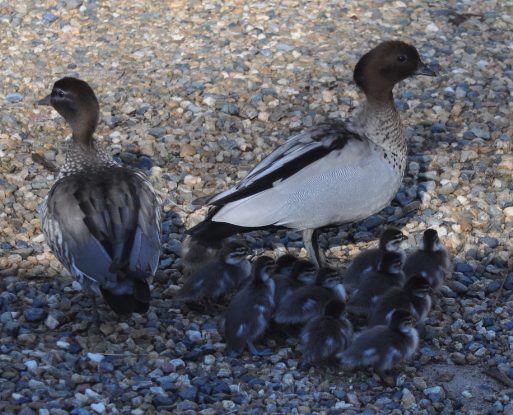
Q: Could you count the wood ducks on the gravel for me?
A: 14